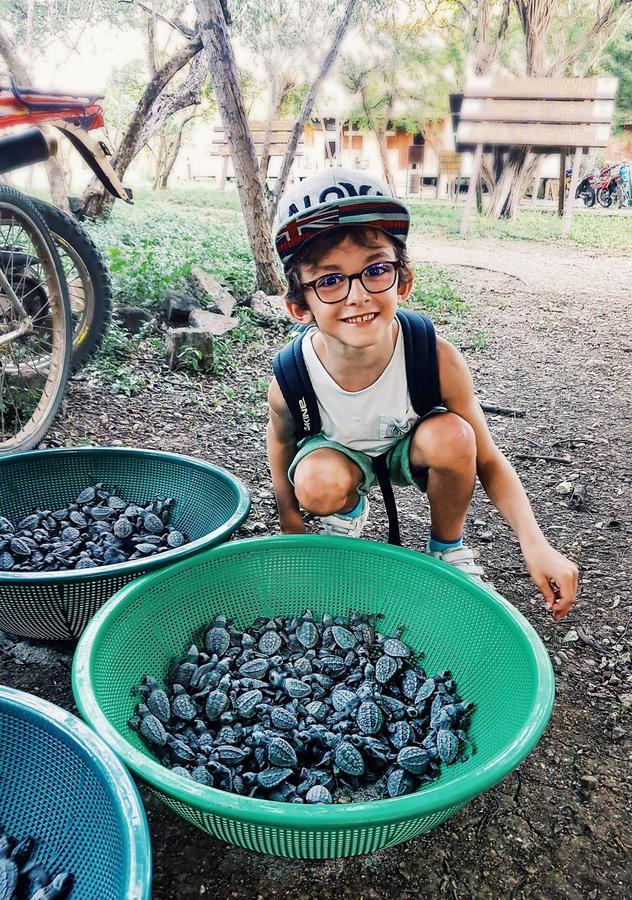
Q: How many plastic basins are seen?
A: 3